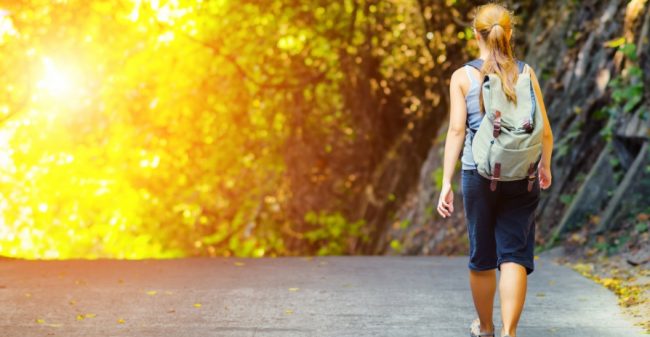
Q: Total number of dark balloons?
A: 0